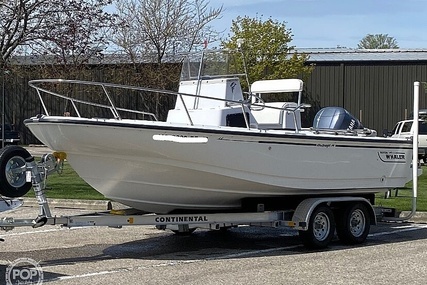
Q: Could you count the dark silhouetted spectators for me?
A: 0